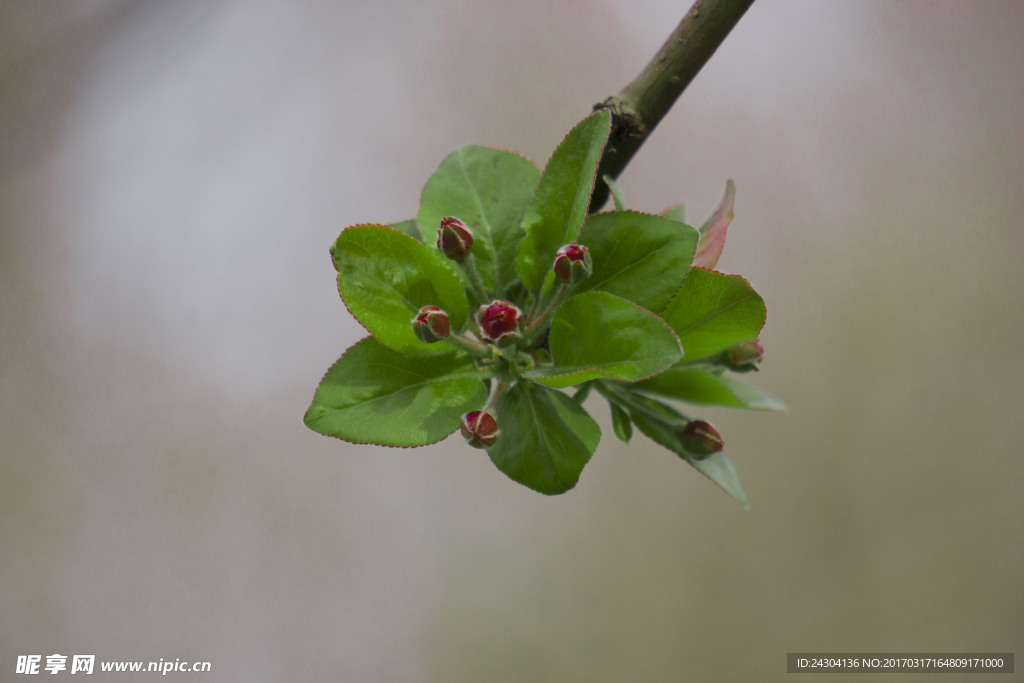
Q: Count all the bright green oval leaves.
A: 8